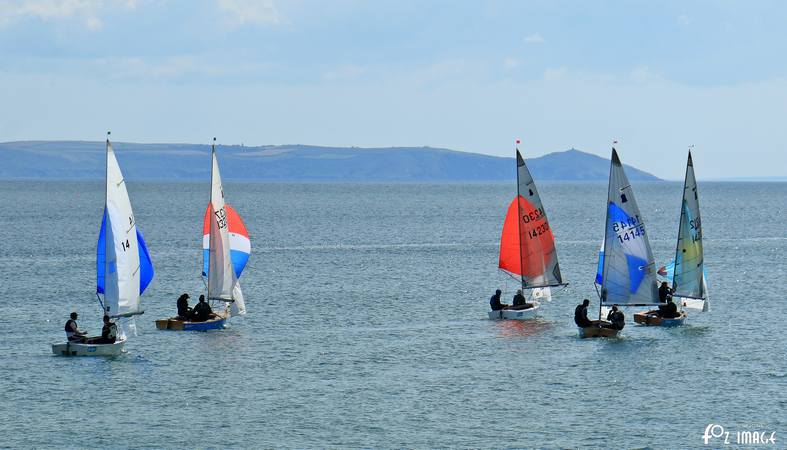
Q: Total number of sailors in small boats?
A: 10